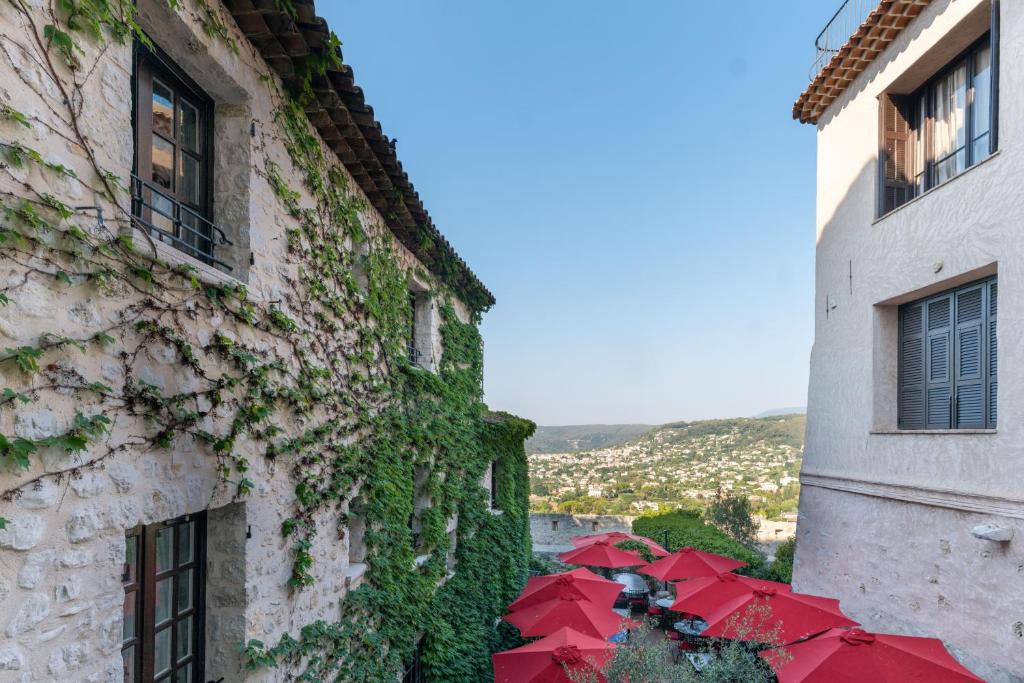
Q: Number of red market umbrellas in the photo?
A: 9